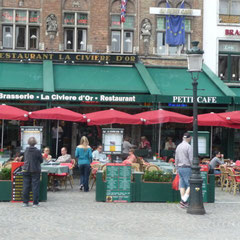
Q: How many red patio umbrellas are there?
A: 6